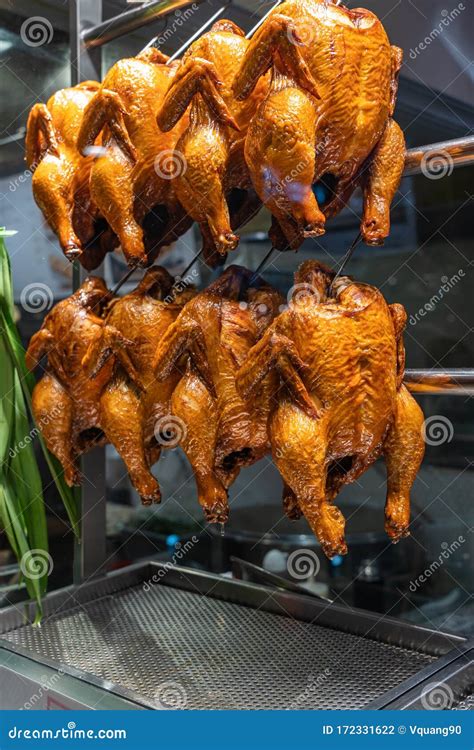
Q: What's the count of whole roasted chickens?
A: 8